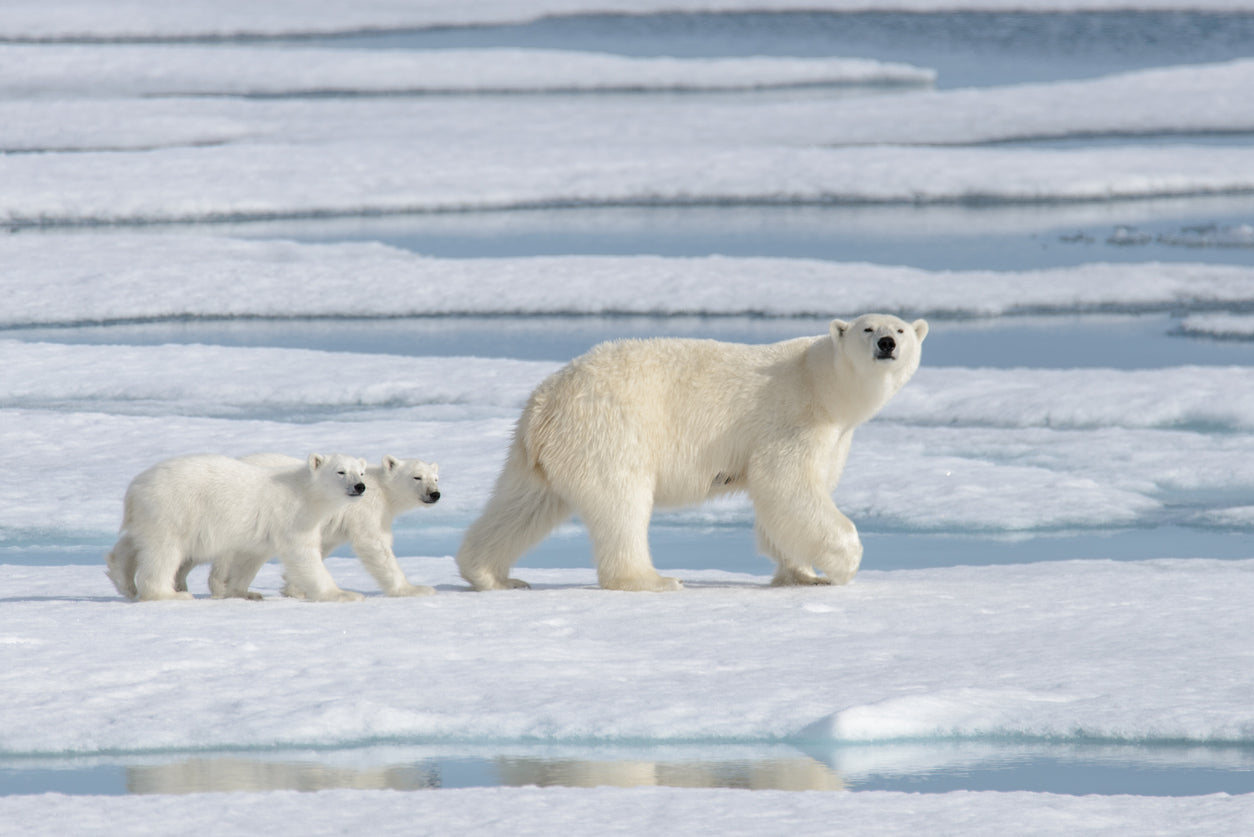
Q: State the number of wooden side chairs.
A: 0